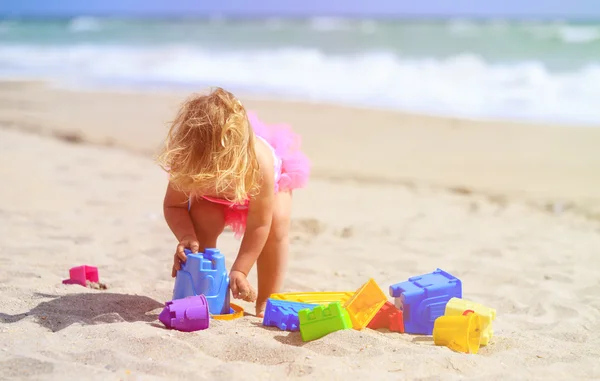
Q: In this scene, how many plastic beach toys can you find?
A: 11